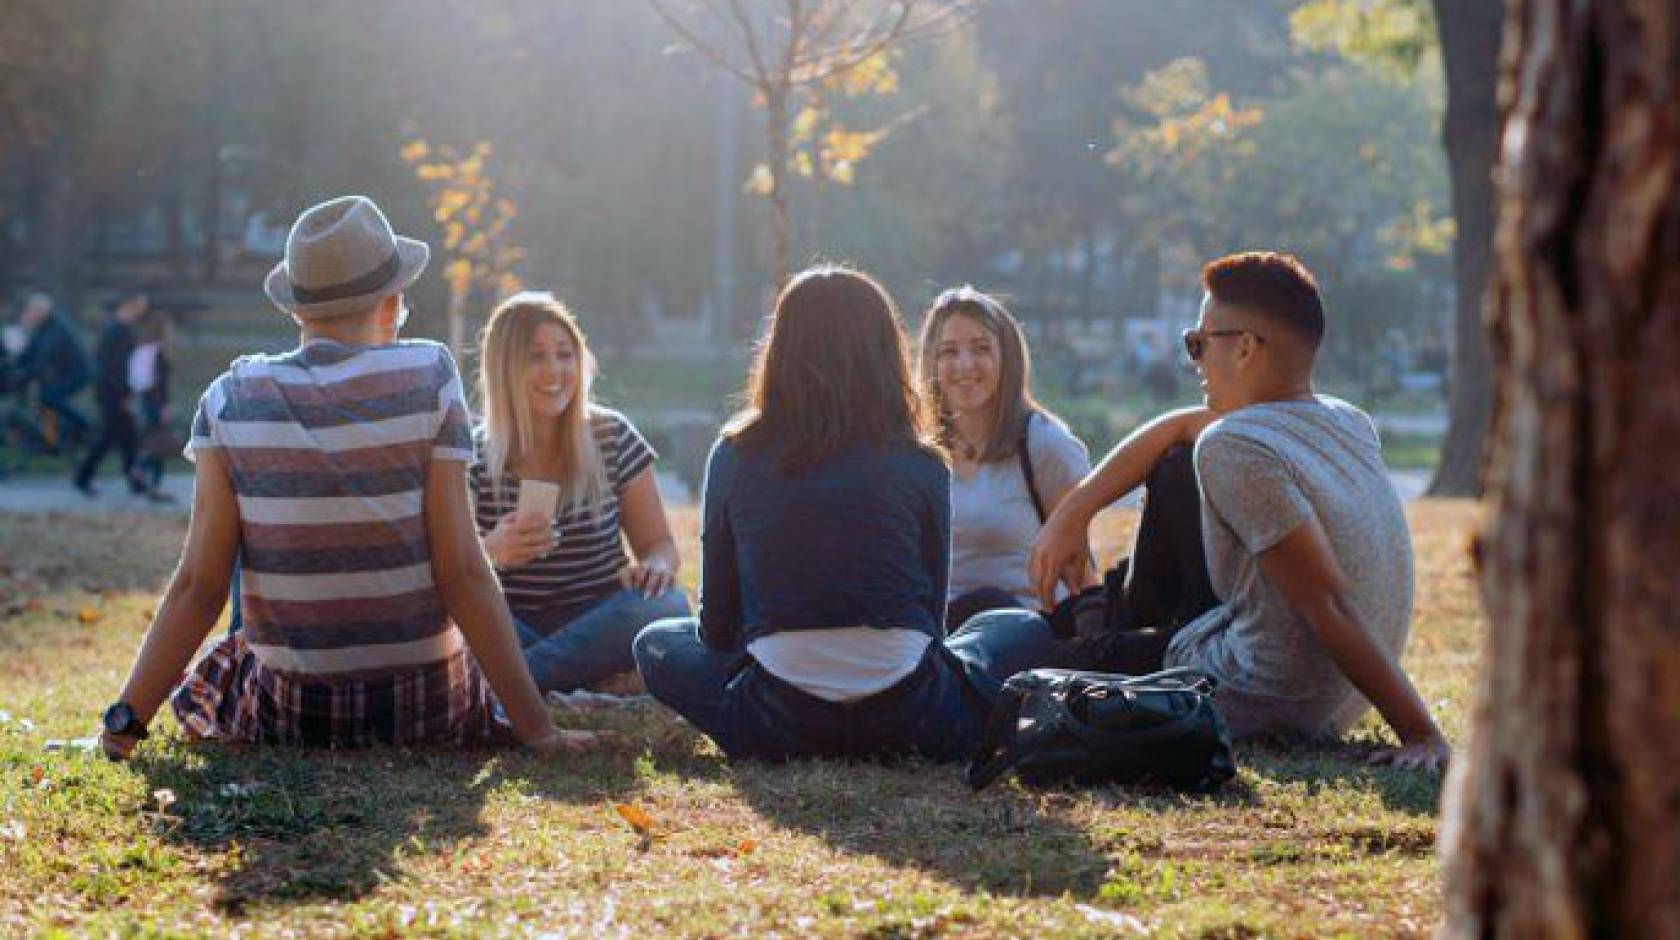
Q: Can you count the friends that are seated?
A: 5